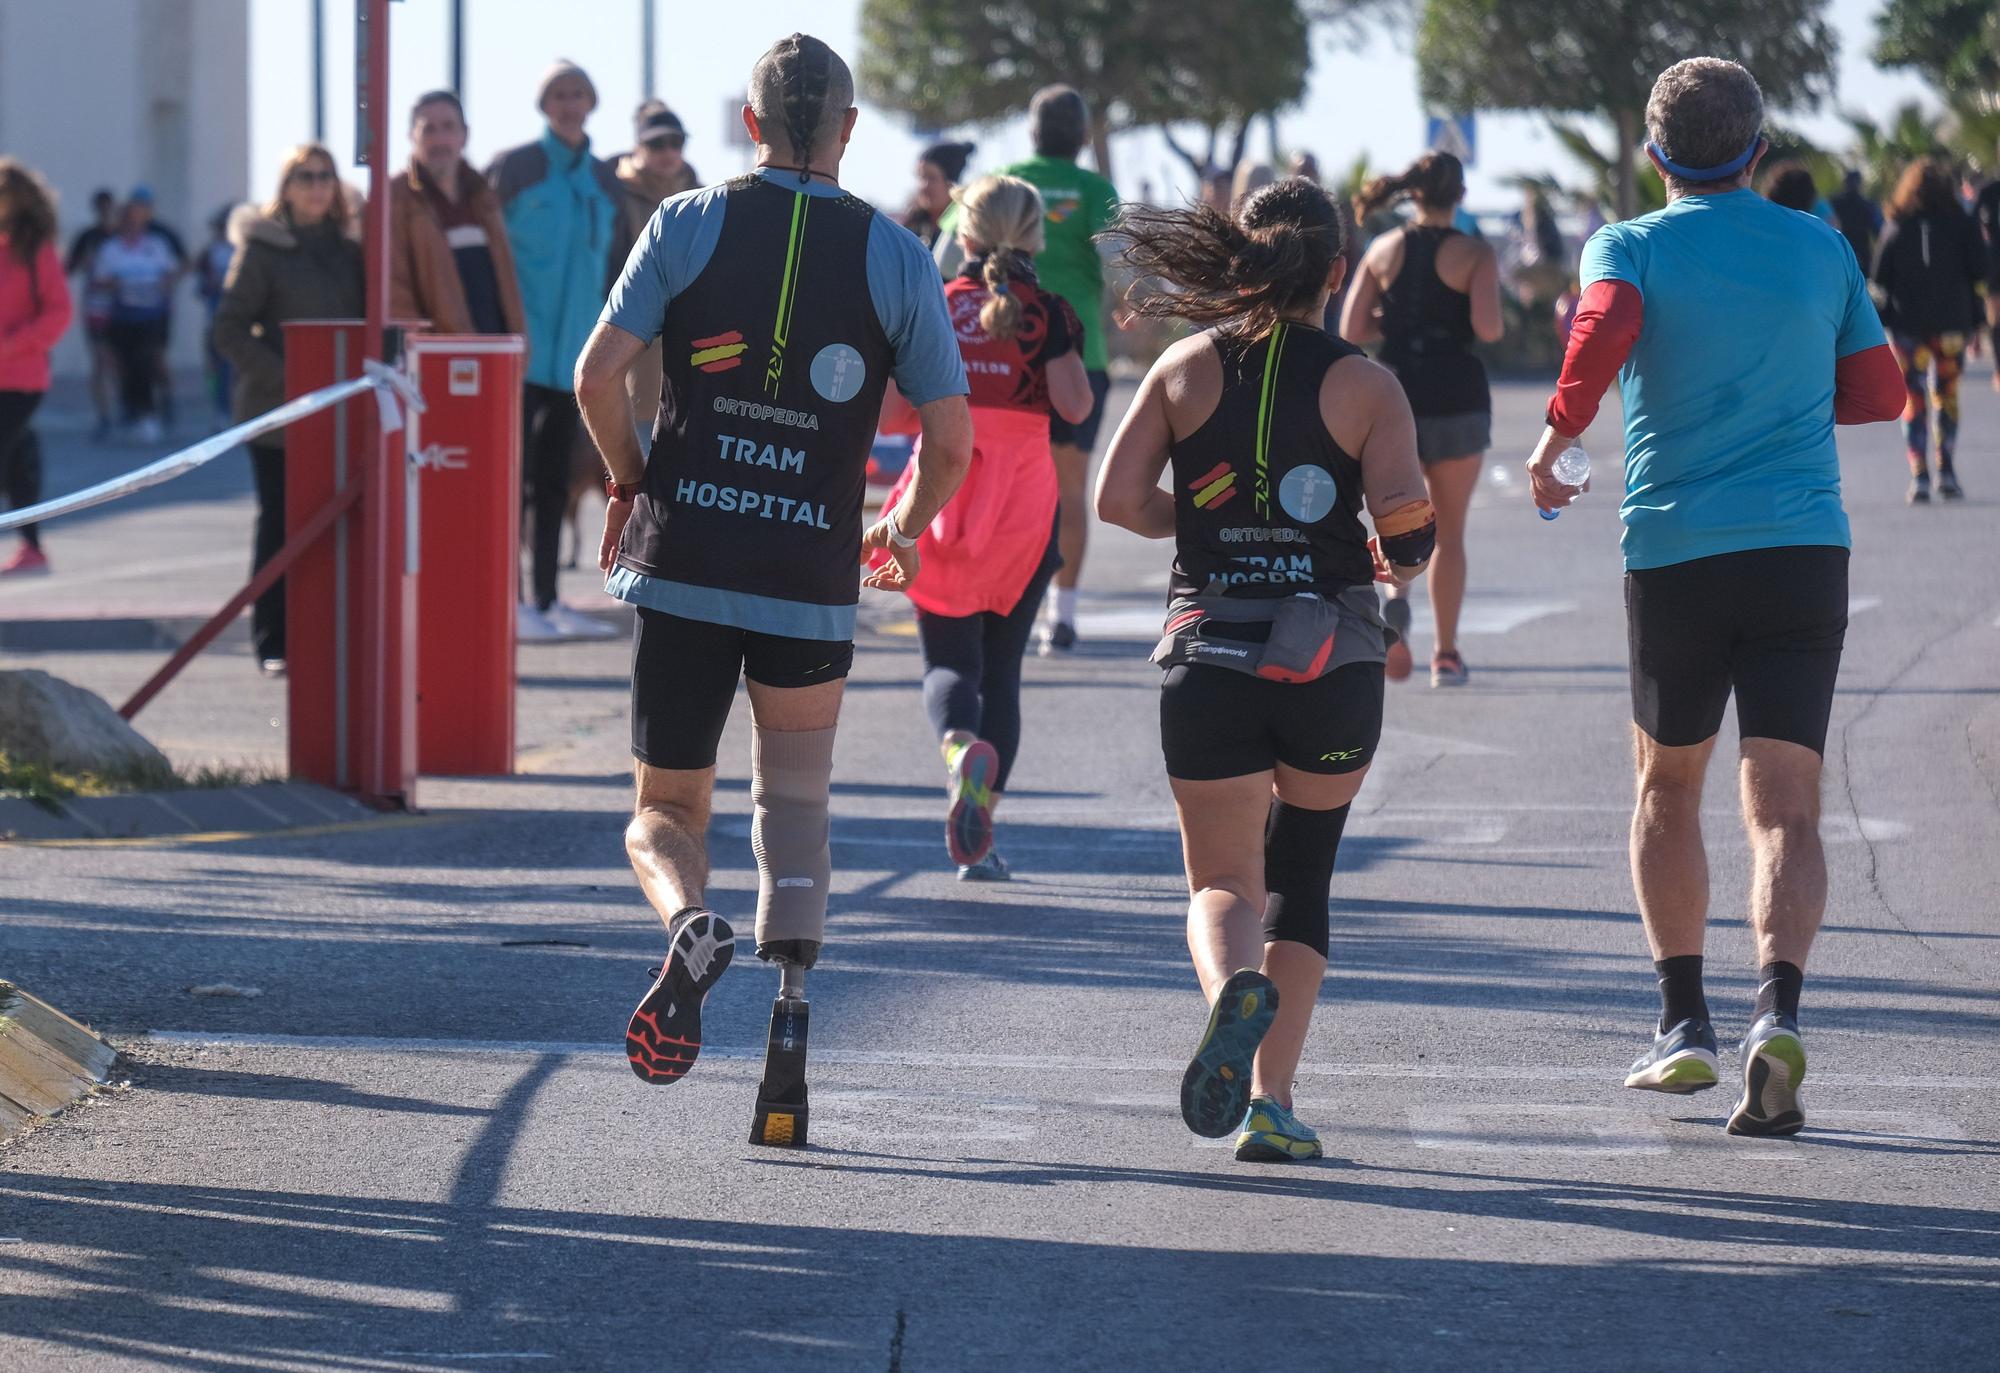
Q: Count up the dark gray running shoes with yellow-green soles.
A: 2